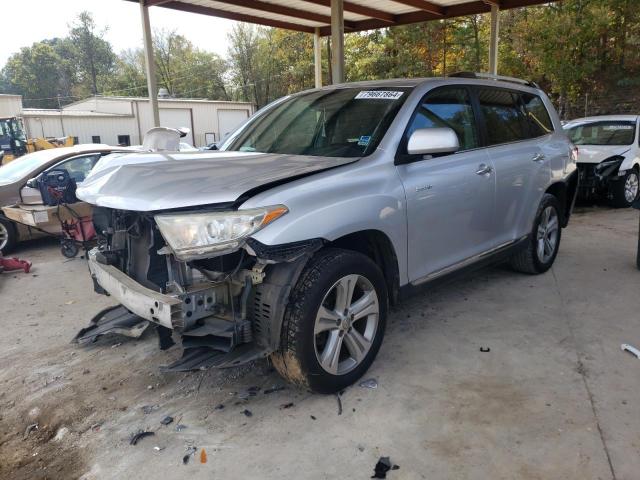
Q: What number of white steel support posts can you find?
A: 4